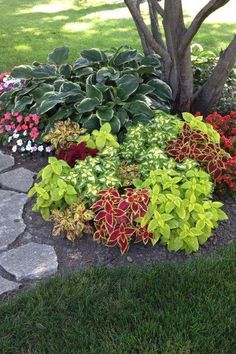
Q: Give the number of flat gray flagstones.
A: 5